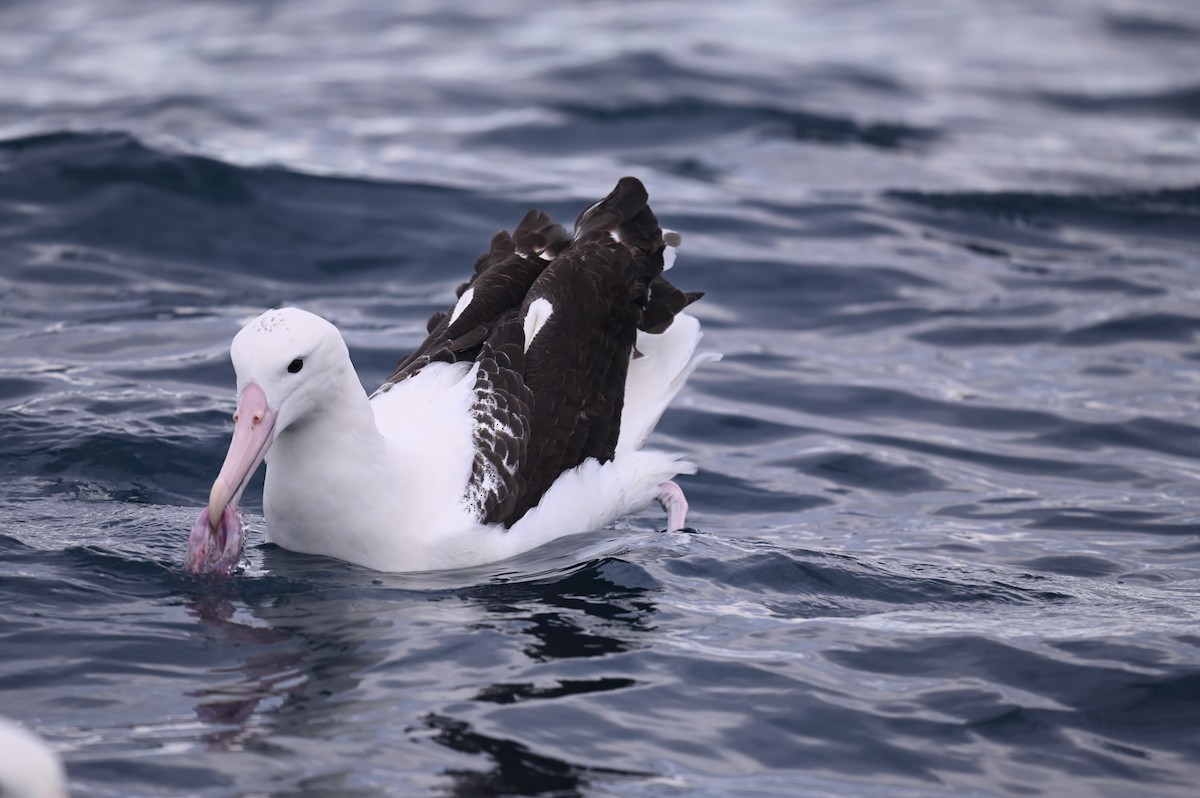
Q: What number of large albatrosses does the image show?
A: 1